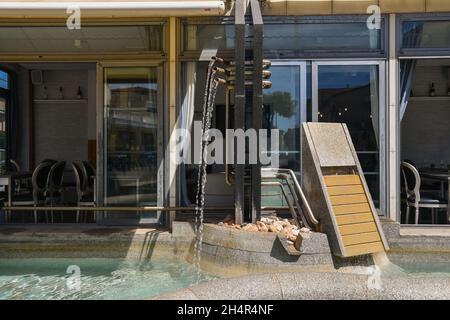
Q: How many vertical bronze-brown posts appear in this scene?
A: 2